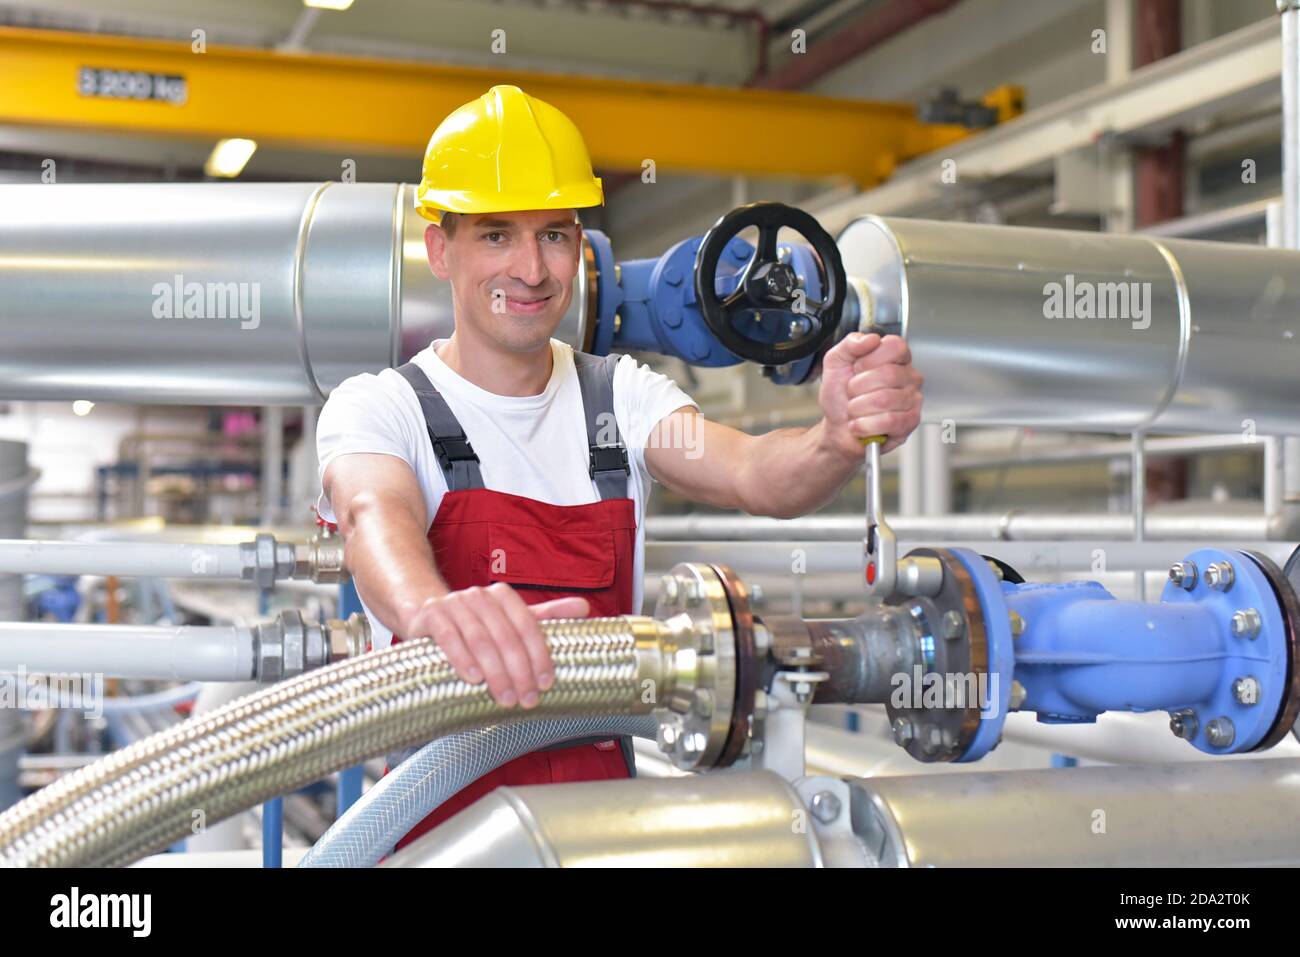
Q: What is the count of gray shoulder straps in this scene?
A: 2